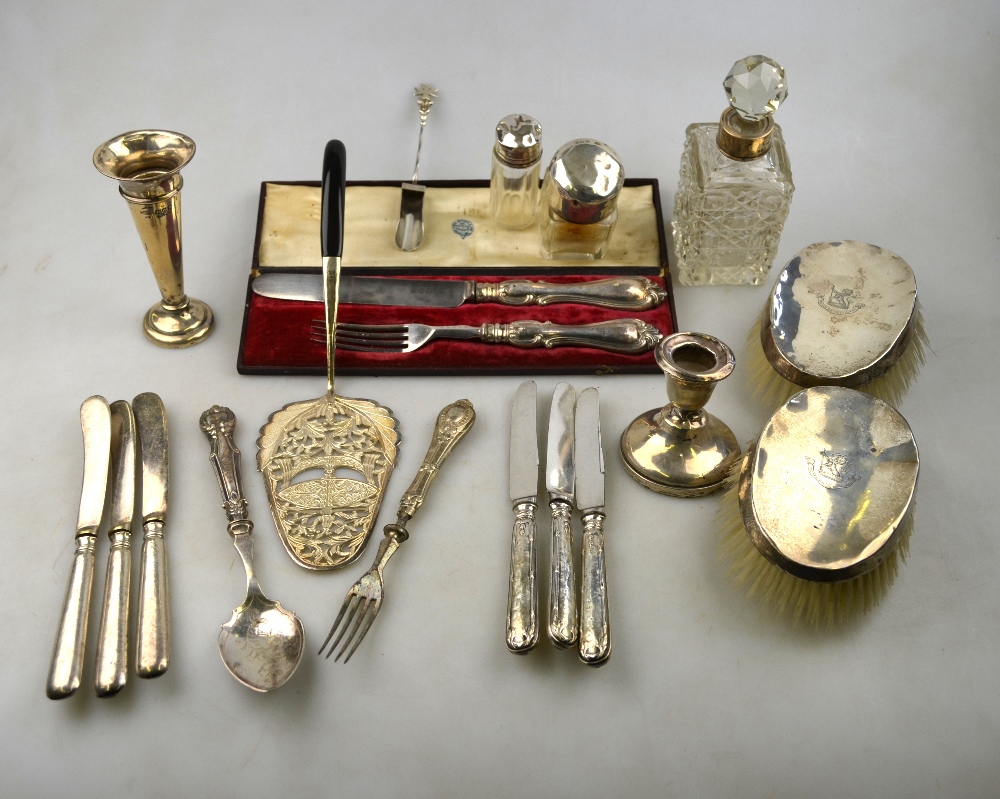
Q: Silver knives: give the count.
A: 7